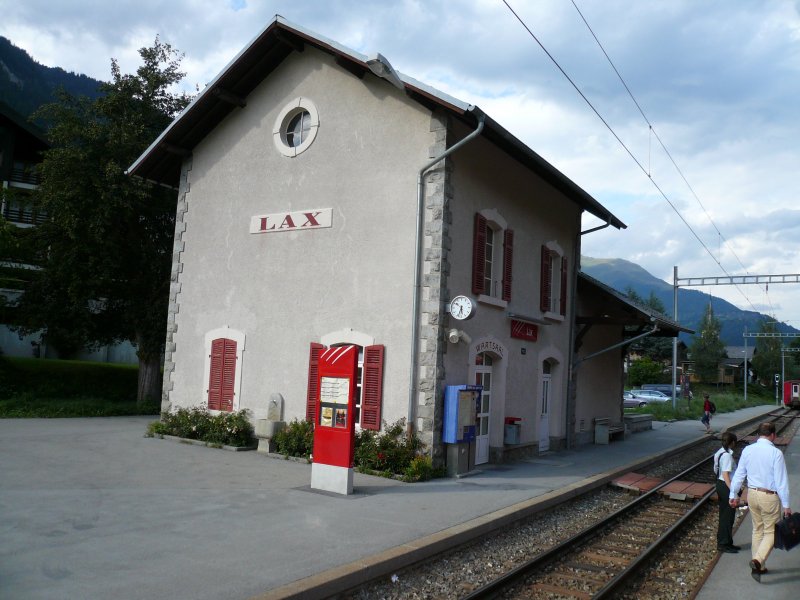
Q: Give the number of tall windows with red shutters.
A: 4